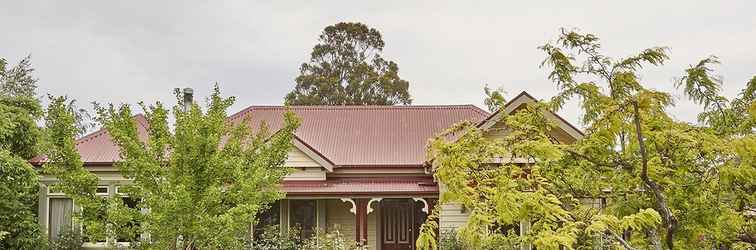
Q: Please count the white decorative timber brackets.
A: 3